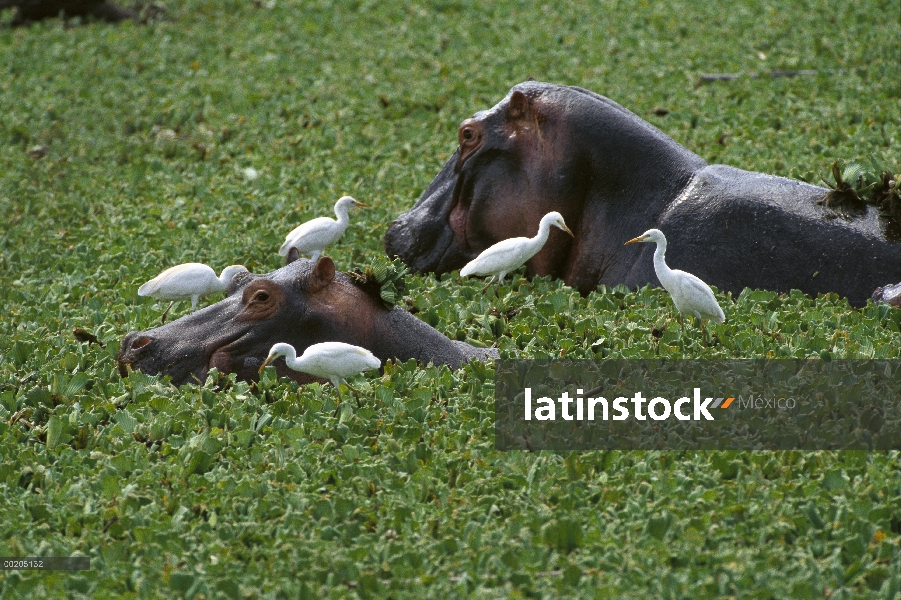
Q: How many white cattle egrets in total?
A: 5